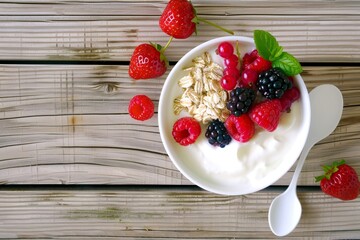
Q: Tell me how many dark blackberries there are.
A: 3